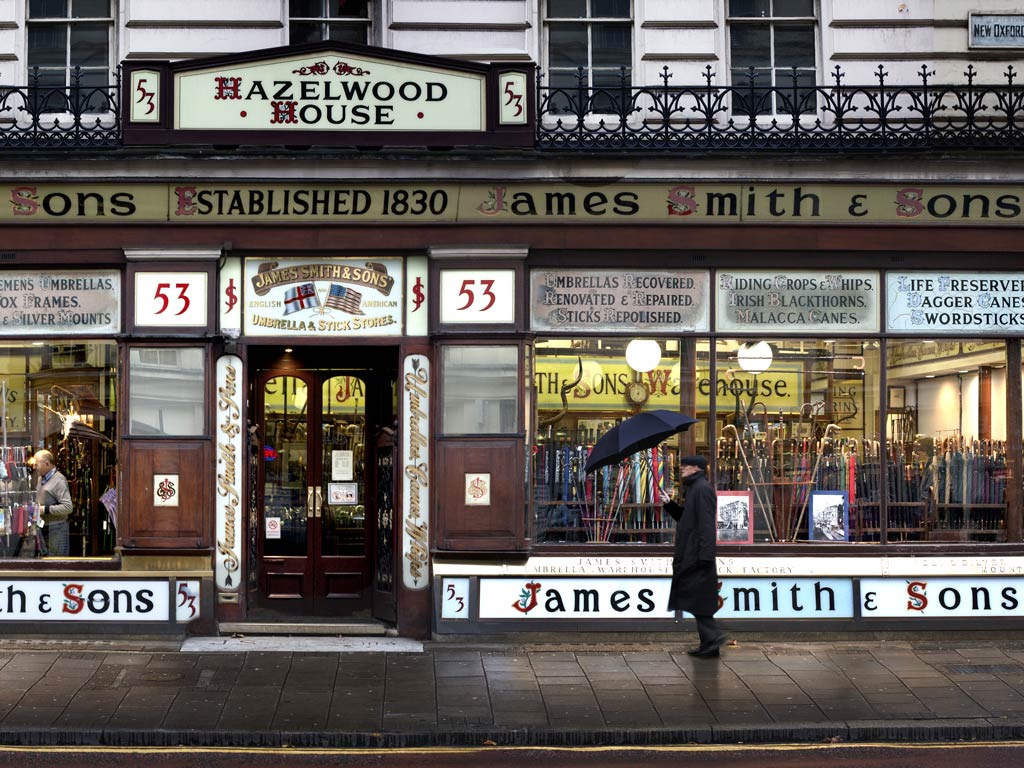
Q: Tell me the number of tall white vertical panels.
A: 2